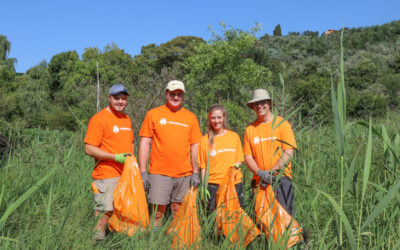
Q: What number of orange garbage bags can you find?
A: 4